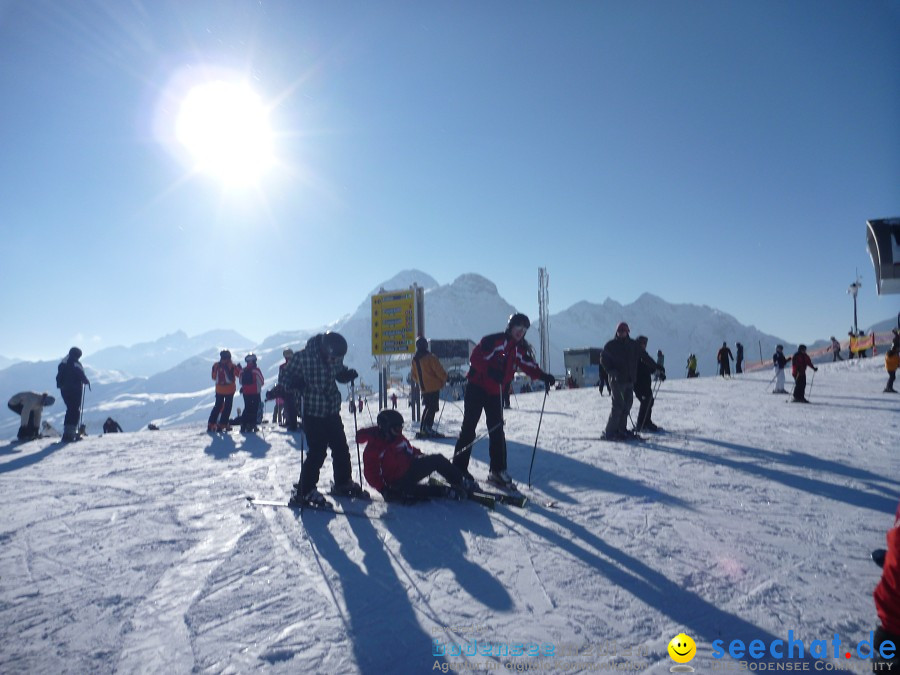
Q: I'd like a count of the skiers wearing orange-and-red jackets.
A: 1